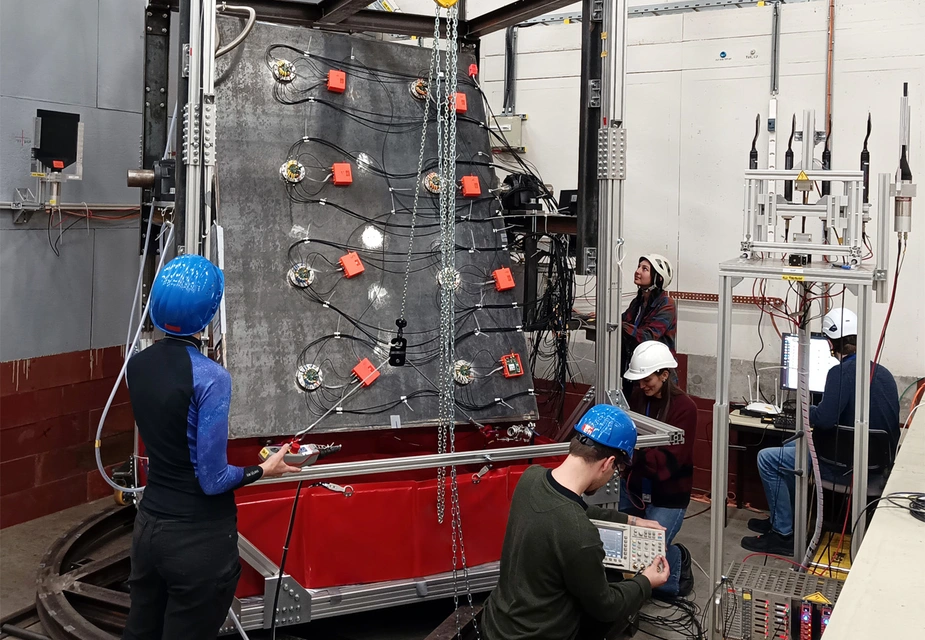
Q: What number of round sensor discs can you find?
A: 8